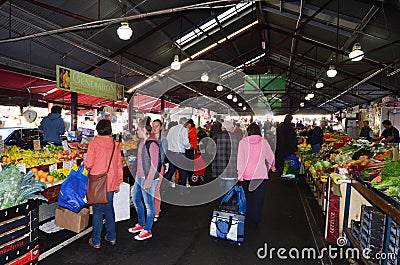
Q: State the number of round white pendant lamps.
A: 14